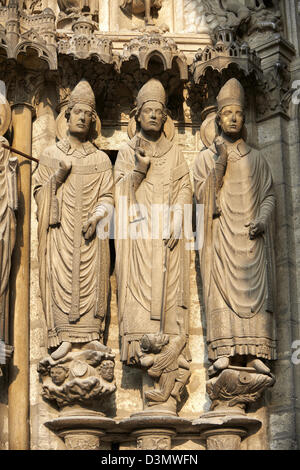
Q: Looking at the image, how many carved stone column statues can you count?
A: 3